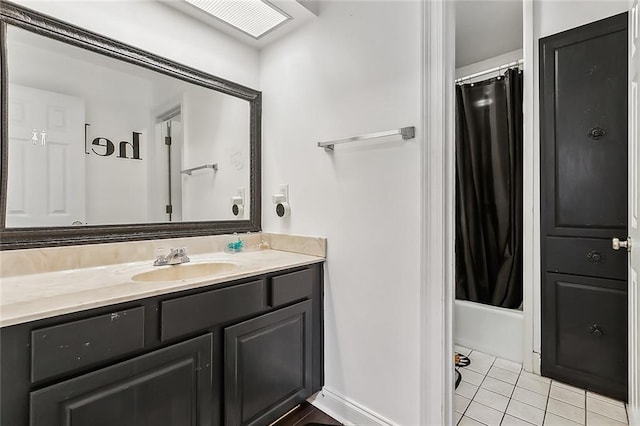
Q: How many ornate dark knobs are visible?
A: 3